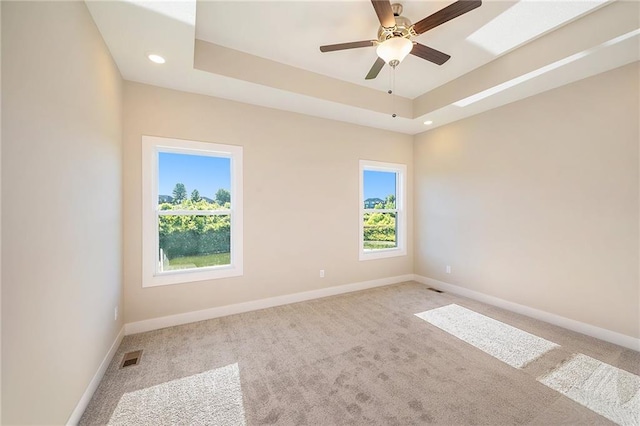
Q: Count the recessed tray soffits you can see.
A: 1